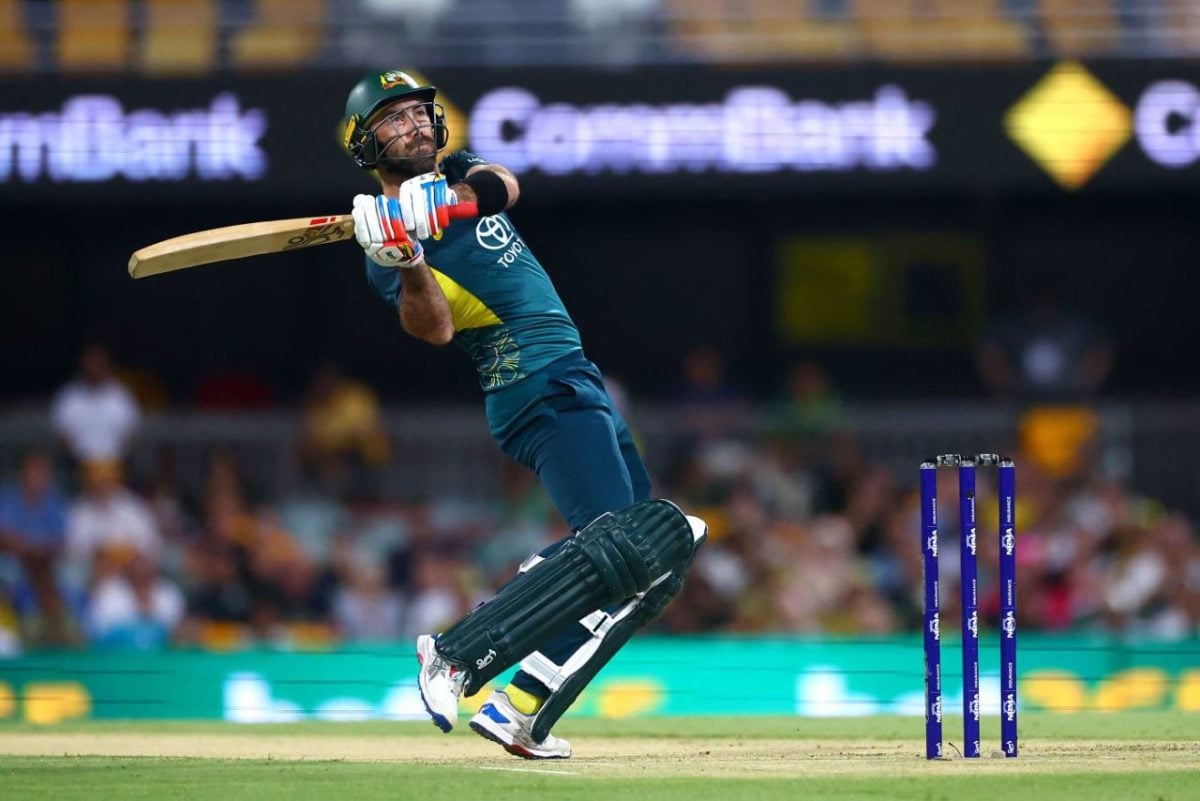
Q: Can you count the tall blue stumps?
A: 3